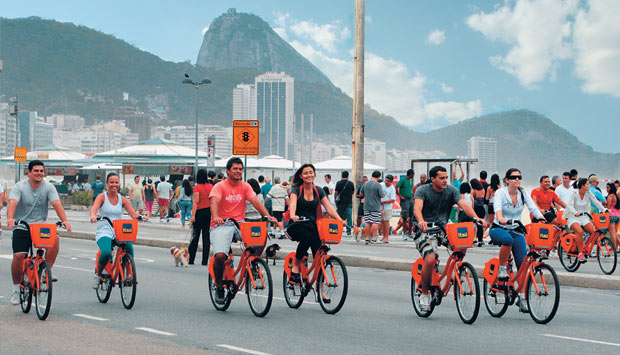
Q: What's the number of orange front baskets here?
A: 8